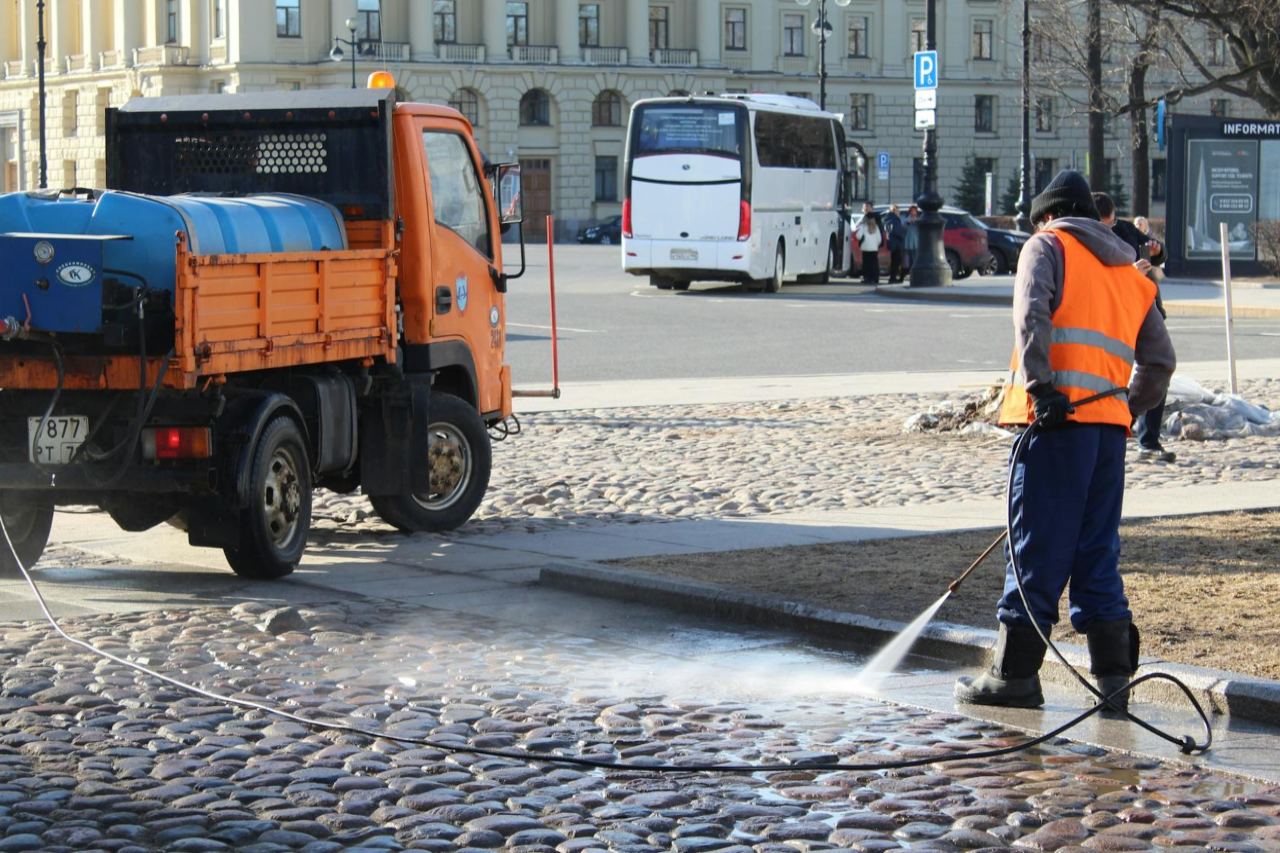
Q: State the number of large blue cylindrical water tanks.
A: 1